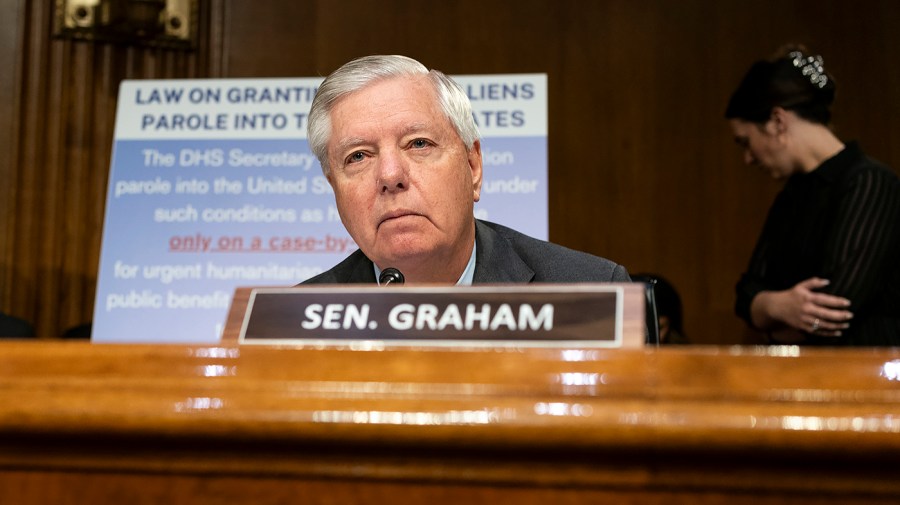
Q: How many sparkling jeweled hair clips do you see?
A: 1